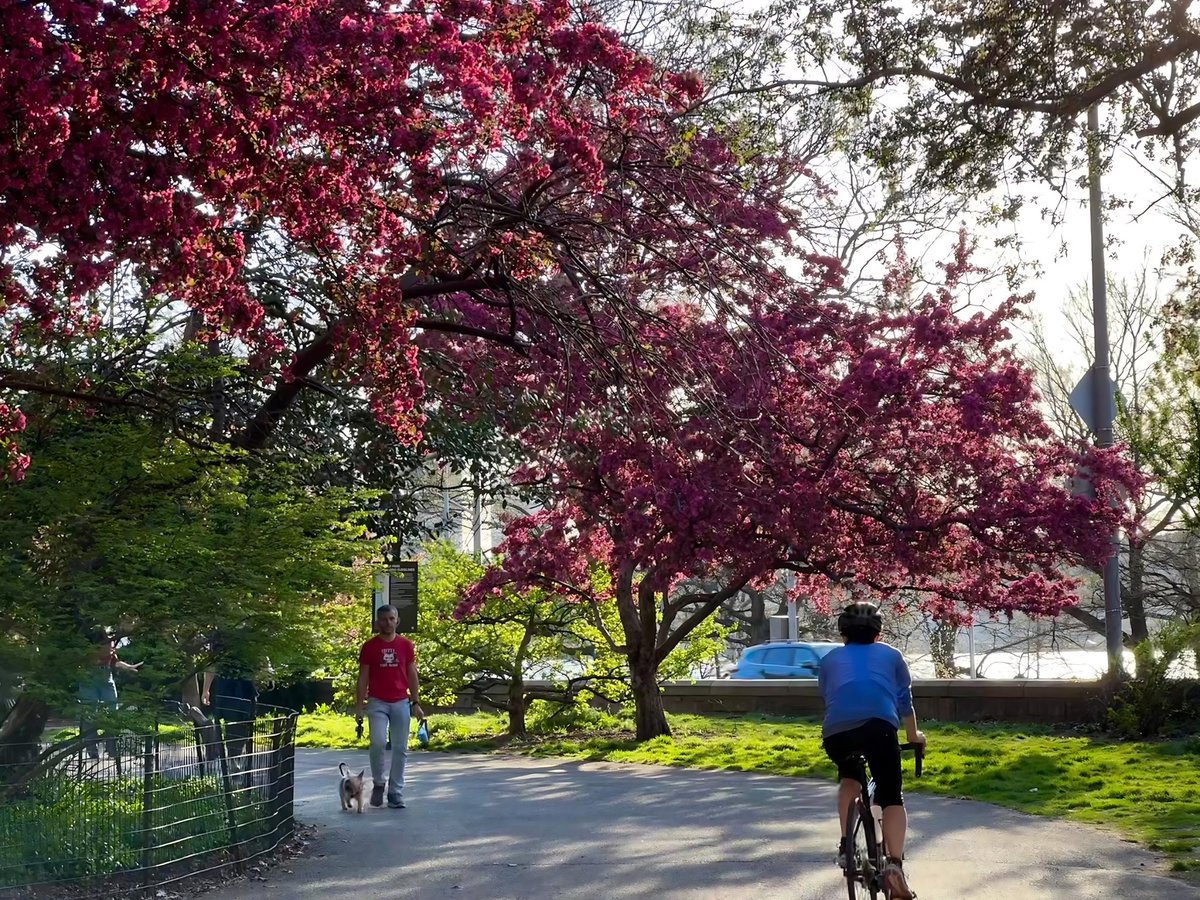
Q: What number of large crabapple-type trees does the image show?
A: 2